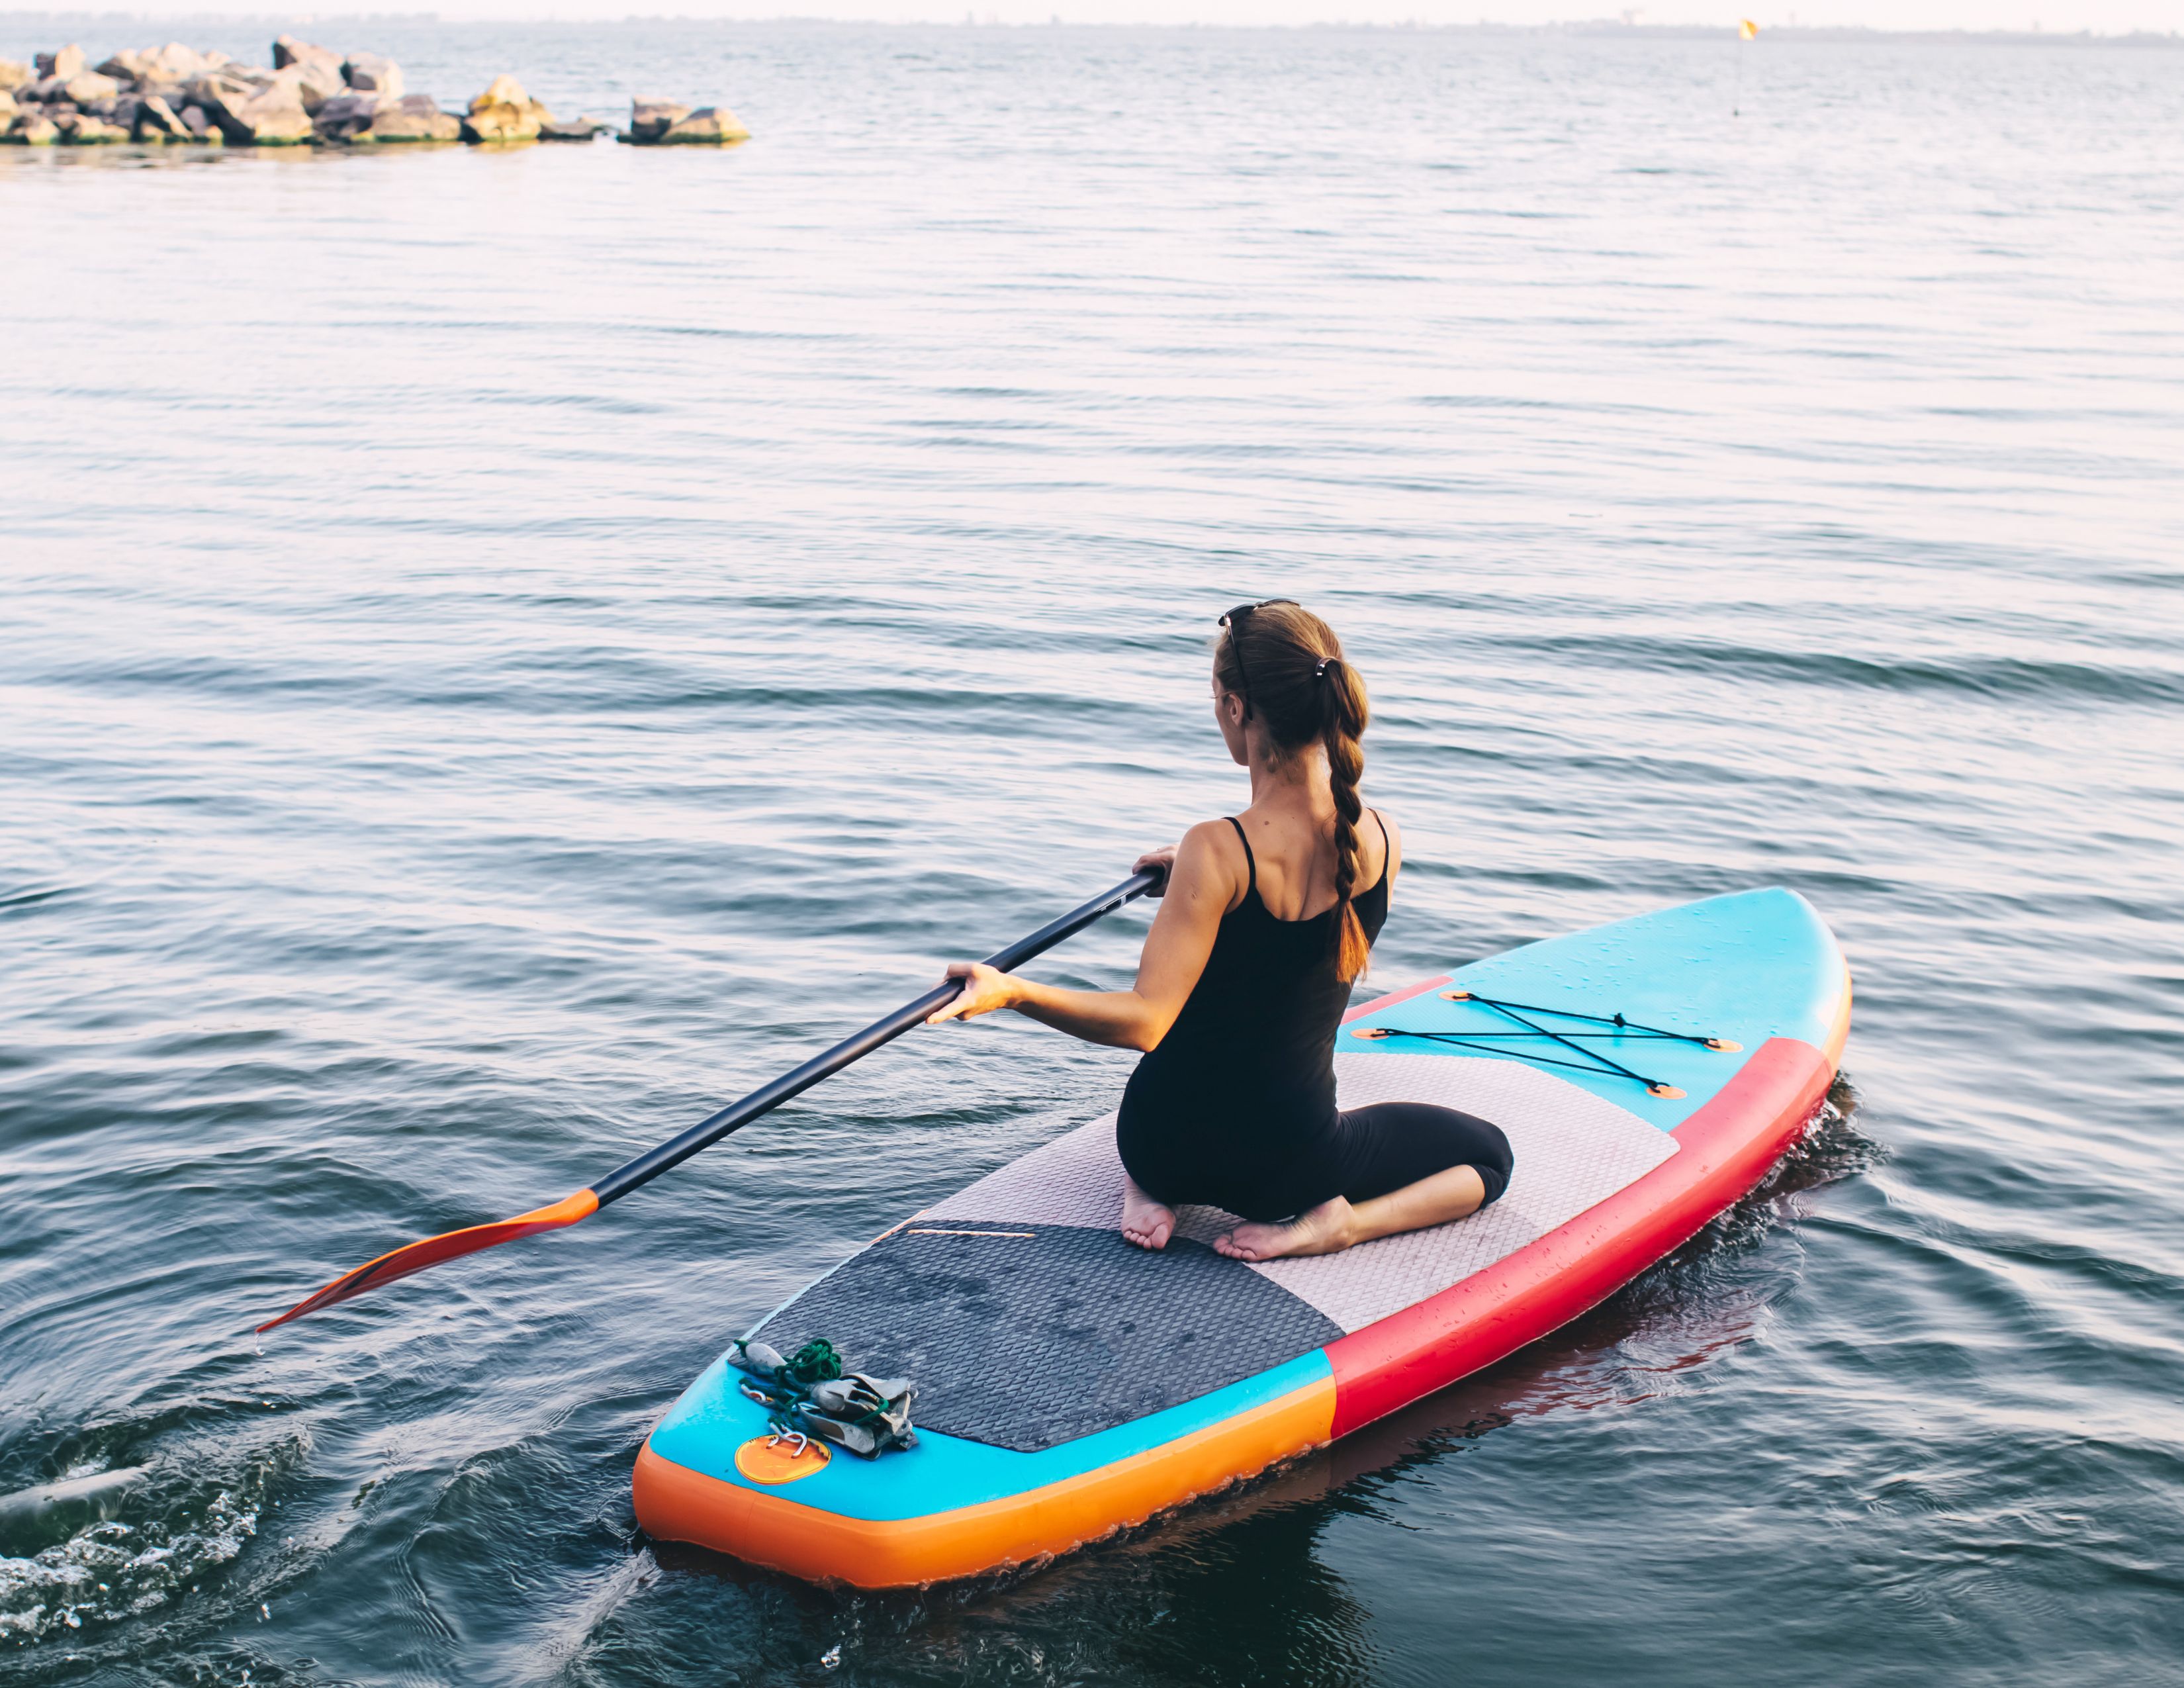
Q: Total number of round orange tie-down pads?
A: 5